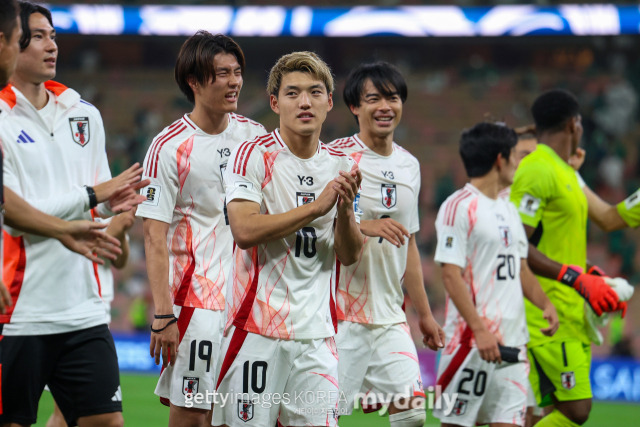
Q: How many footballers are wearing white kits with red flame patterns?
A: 4